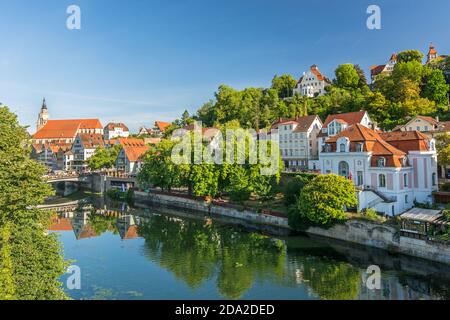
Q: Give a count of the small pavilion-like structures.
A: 1